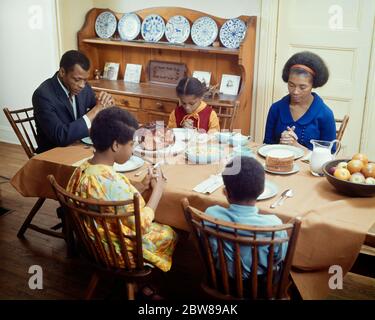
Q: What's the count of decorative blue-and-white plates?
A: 6